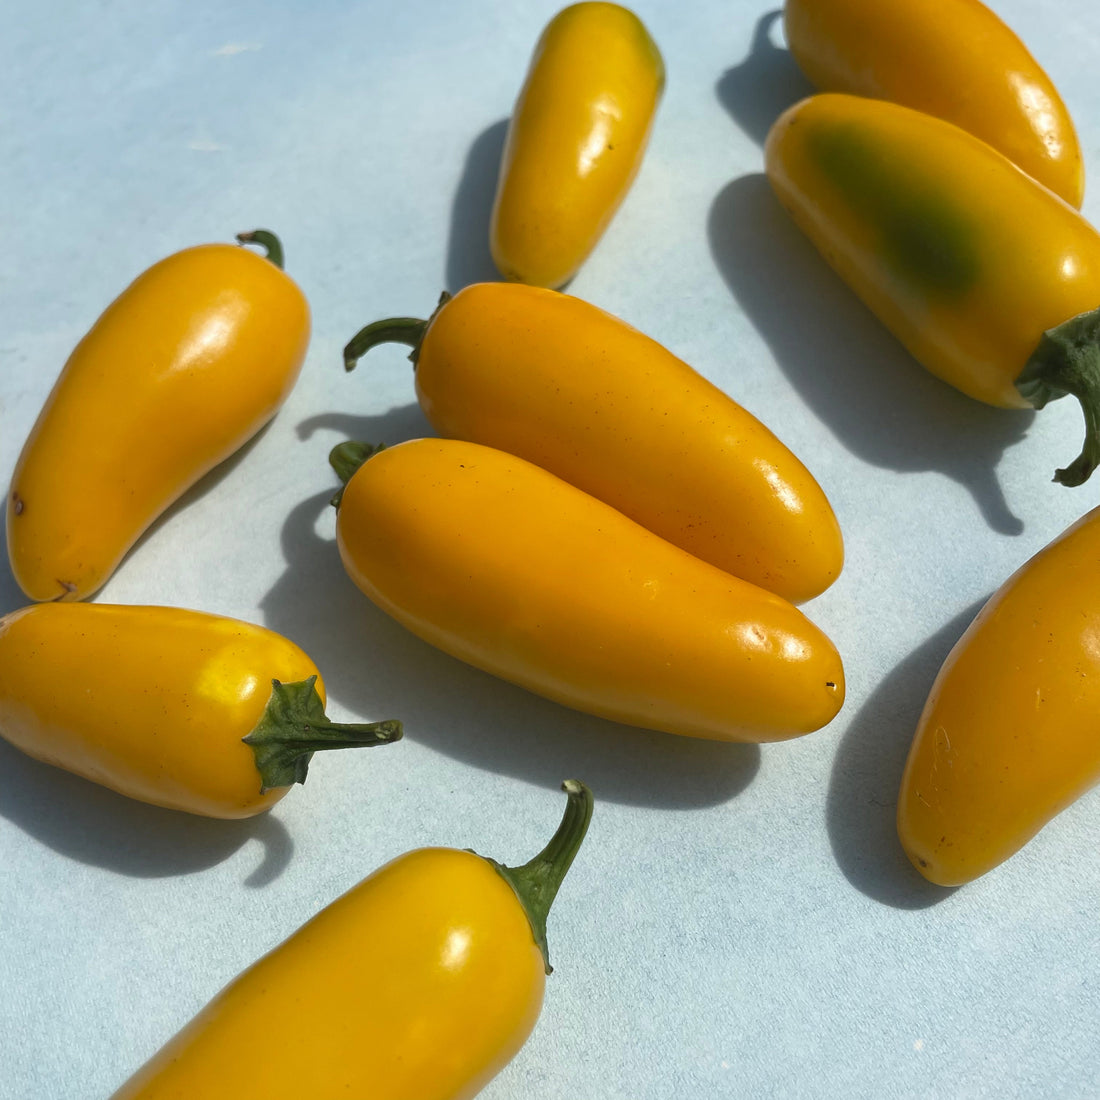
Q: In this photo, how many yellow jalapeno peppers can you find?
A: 9